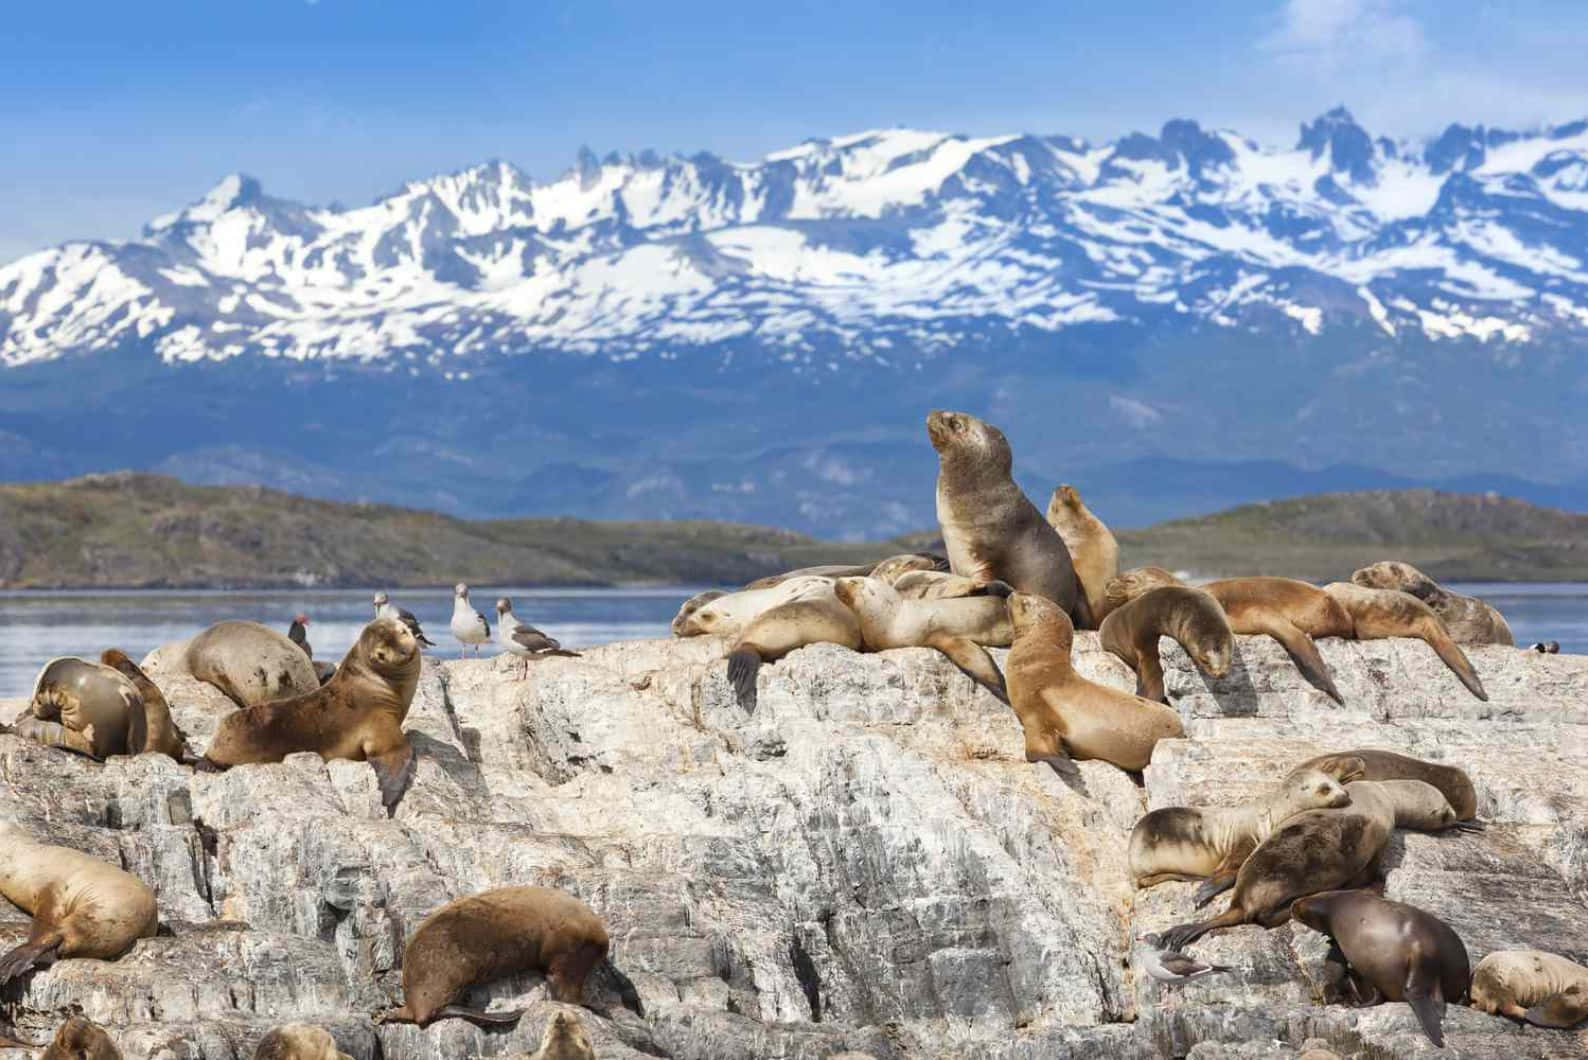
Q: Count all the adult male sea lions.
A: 1